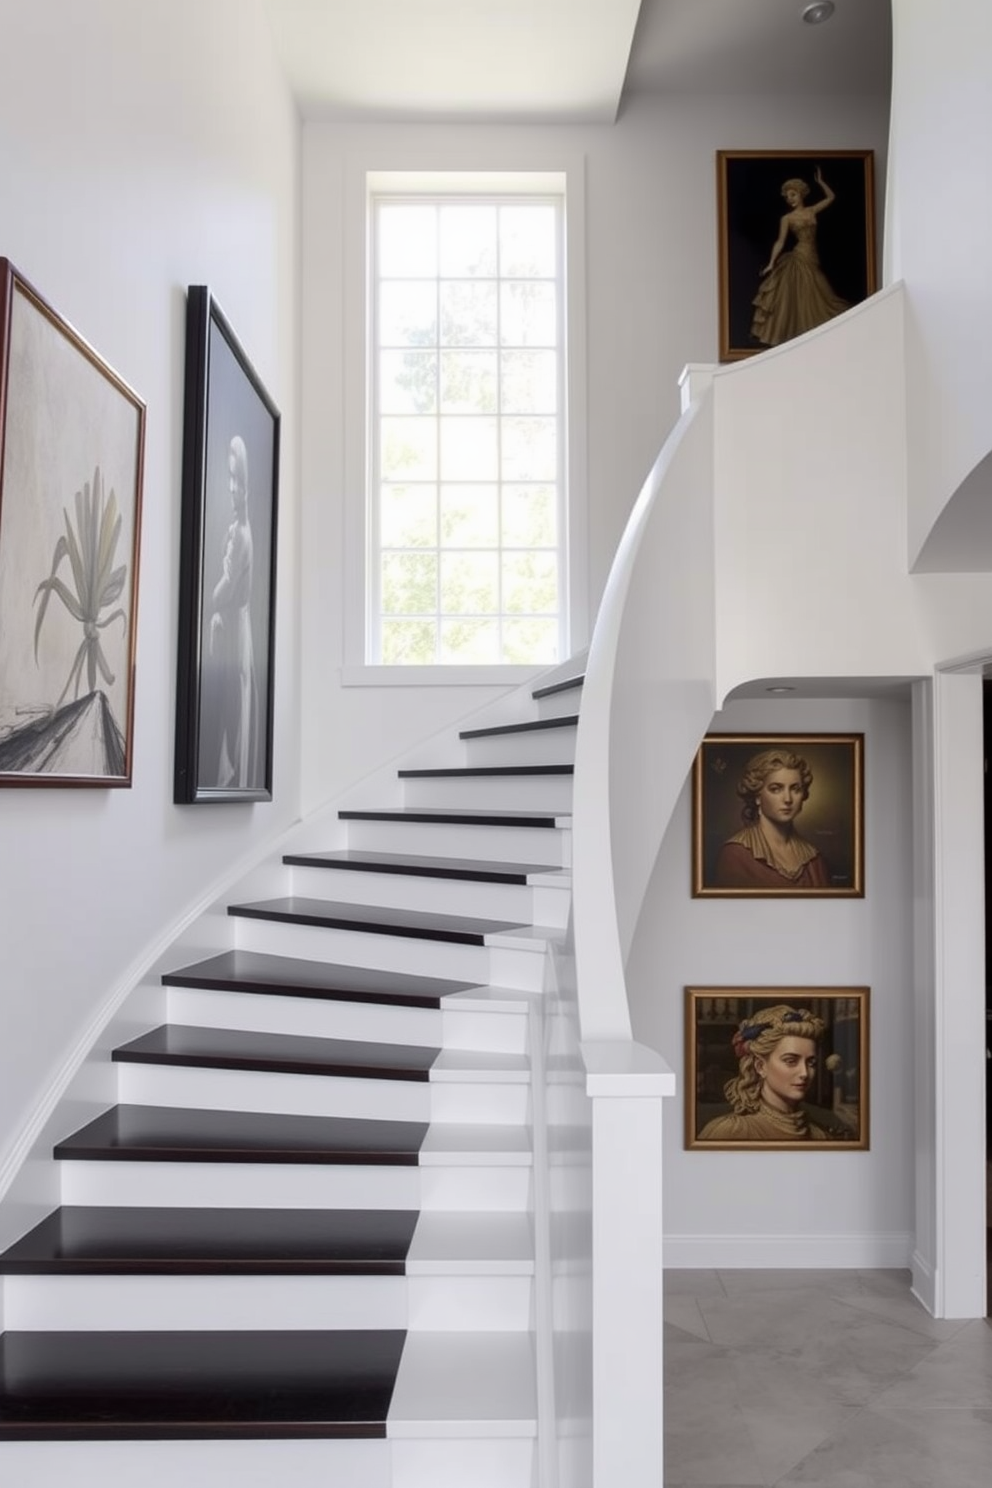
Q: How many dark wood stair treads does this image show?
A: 11